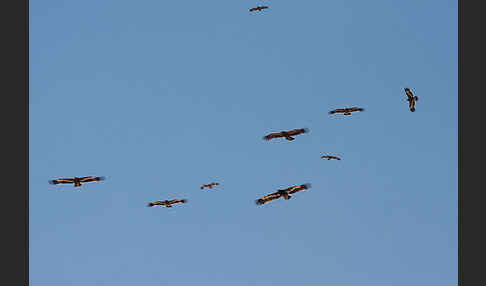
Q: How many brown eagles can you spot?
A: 9